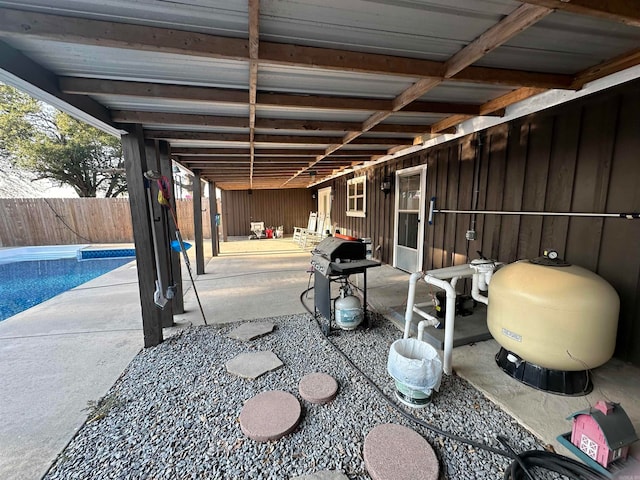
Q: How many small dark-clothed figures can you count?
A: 0